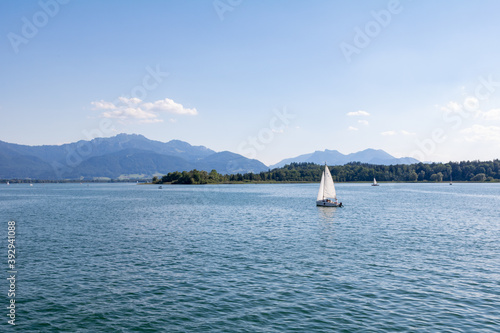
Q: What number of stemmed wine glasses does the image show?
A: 0